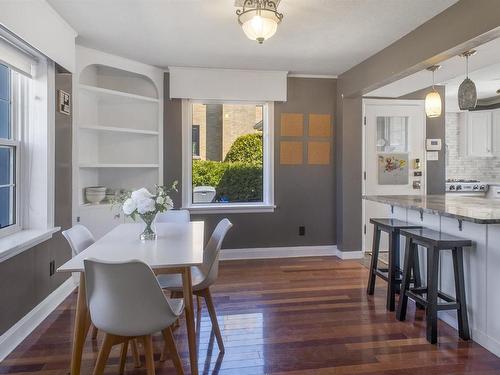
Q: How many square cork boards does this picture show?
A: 4